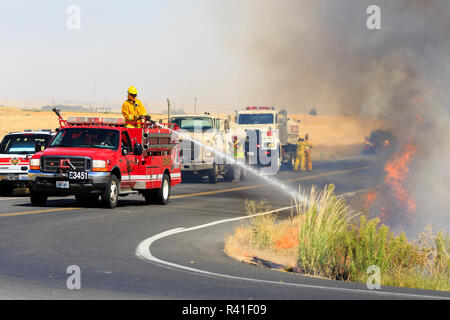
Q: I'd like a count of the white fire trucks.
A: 2